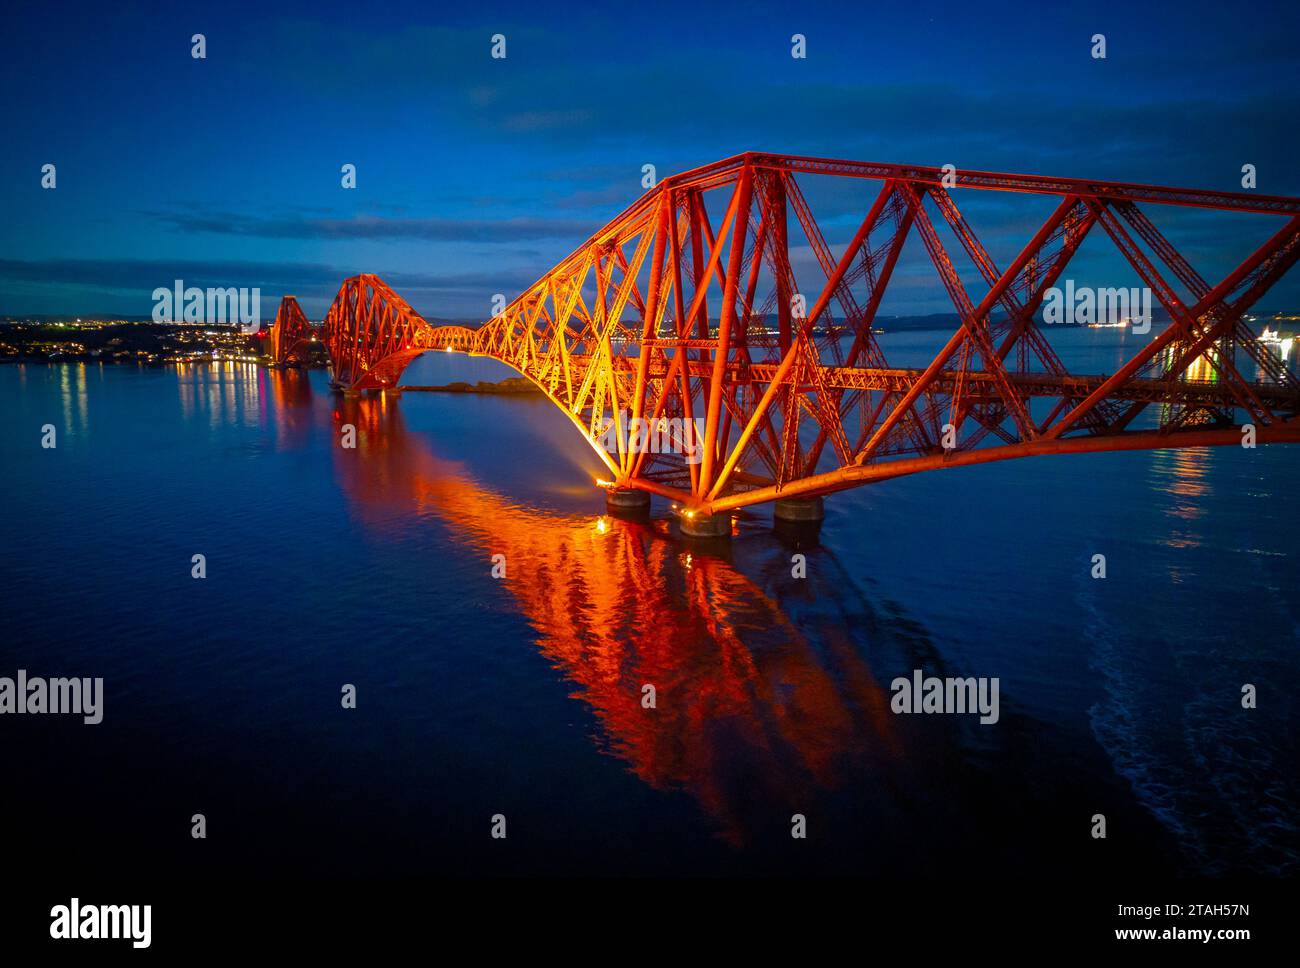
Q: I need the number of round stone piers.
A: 3